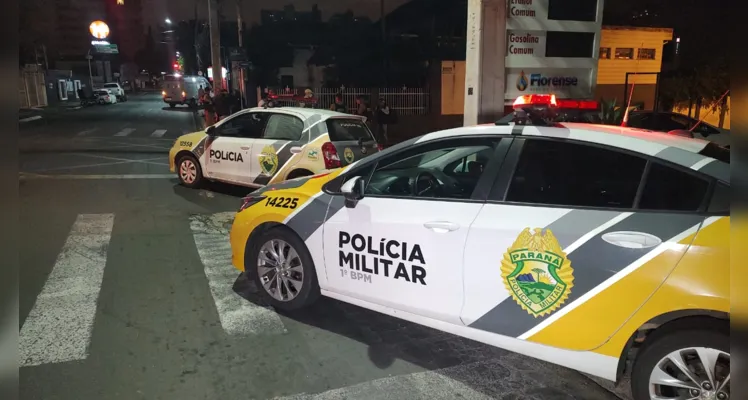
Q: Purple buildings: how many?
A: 0